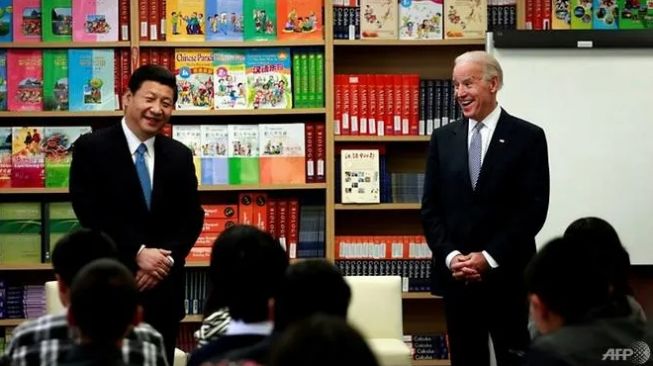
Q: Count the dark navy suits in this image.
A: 2